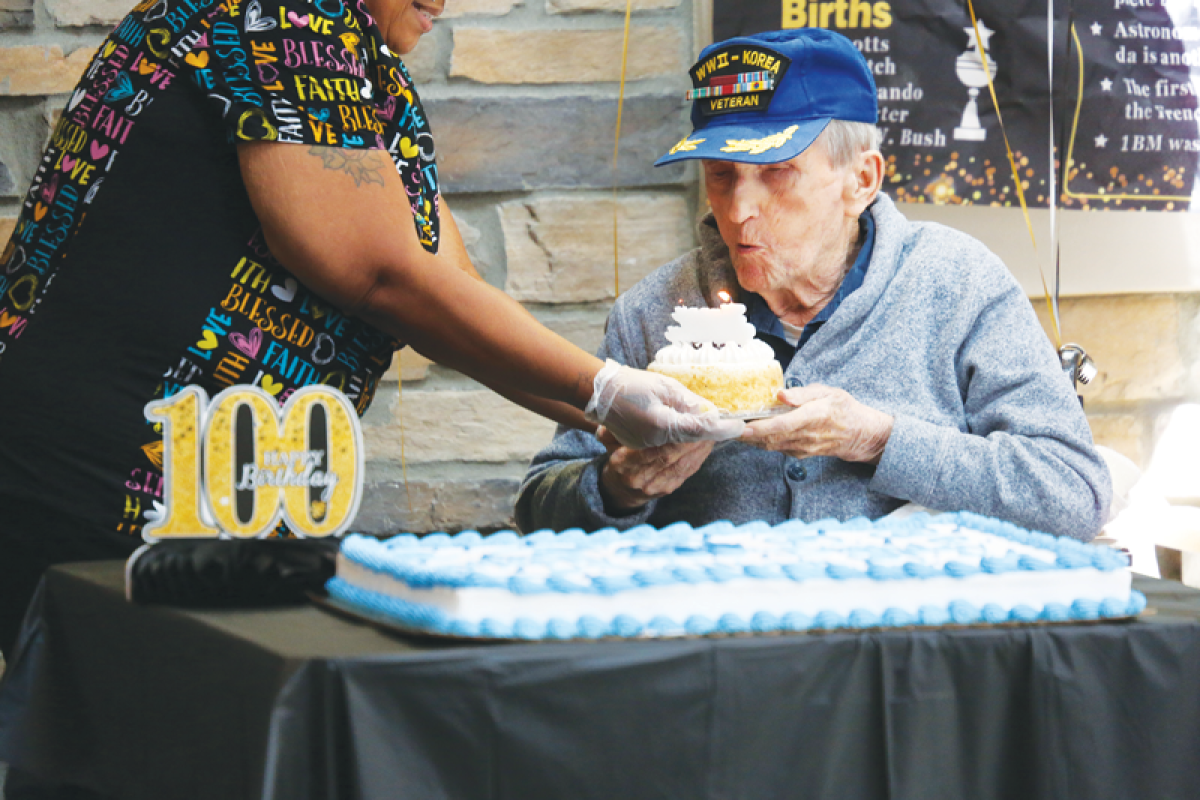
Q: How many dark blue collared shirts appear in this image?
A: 1